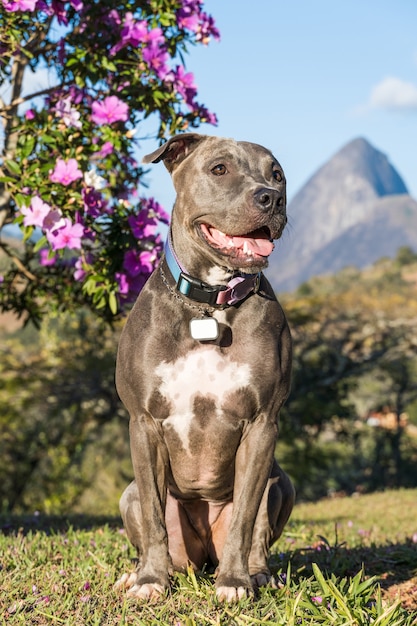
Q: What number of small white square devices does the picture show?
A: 1